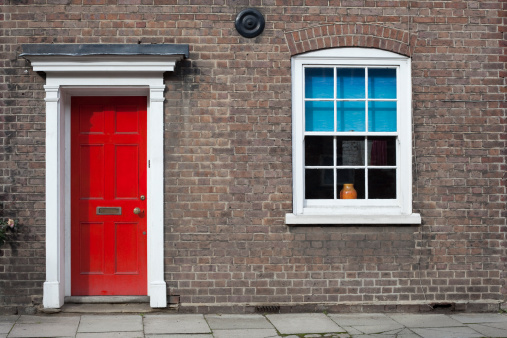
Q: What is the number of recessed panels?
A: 6